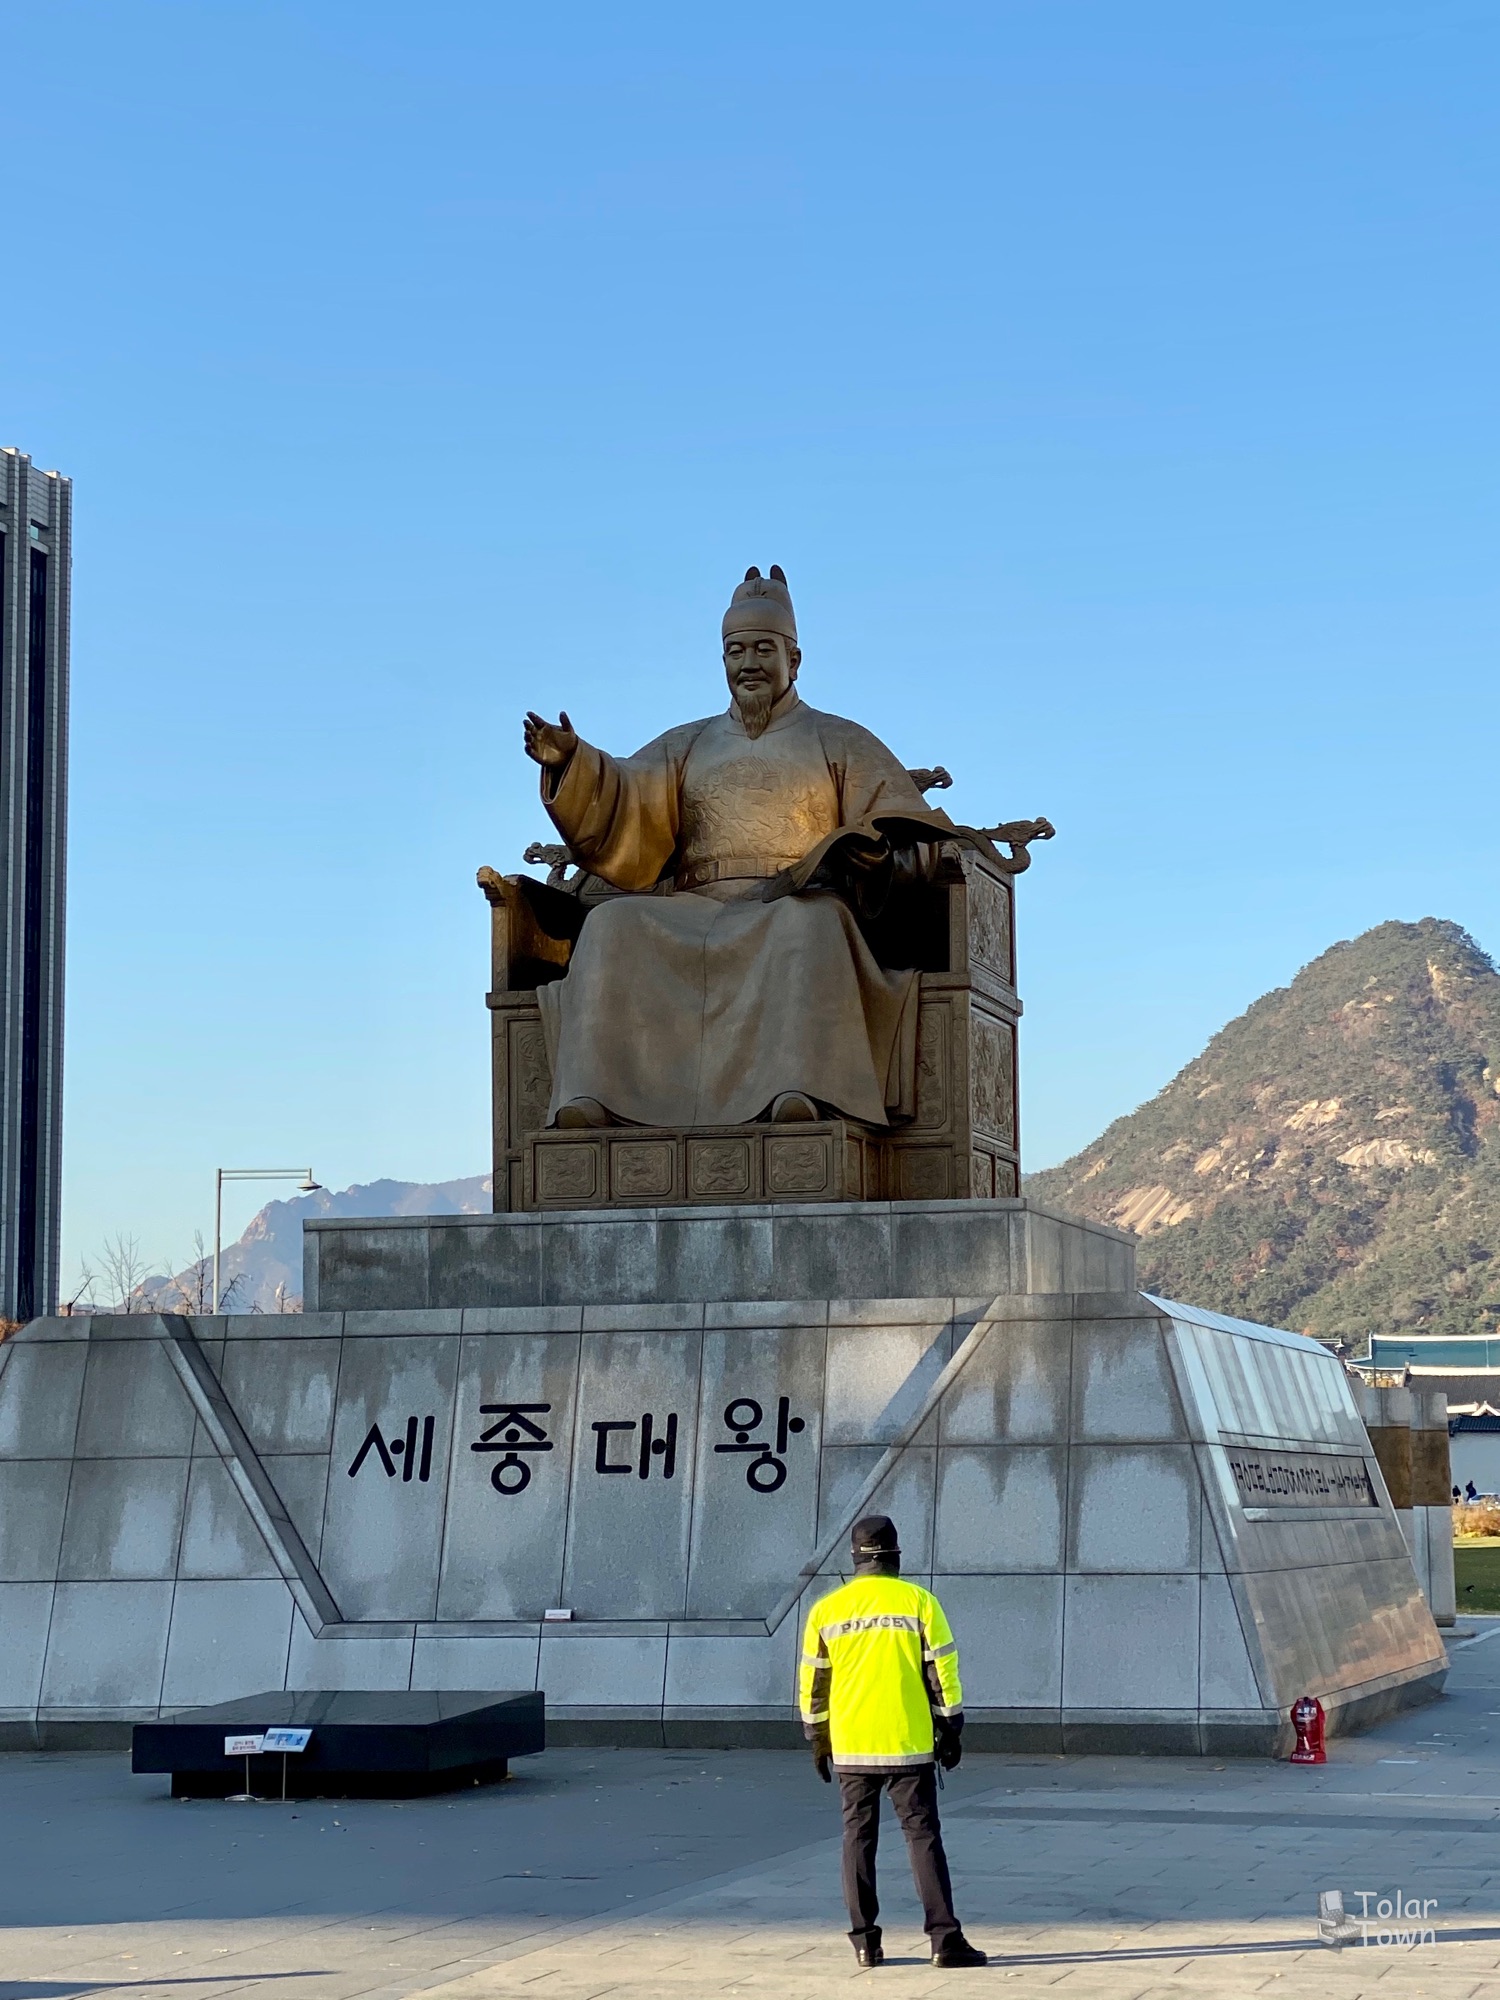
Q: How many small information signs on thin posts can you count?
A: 2